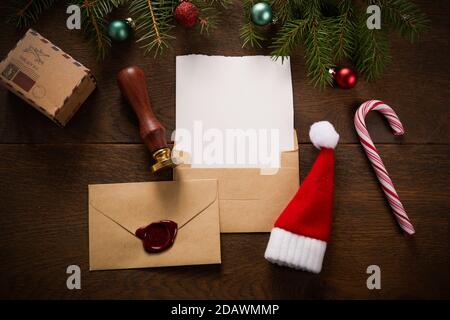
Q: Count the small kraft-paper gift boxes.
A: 1